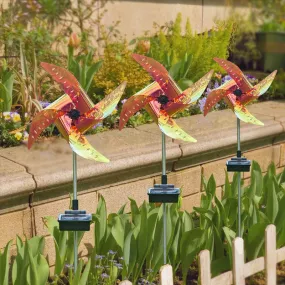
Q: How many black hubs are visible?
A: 3